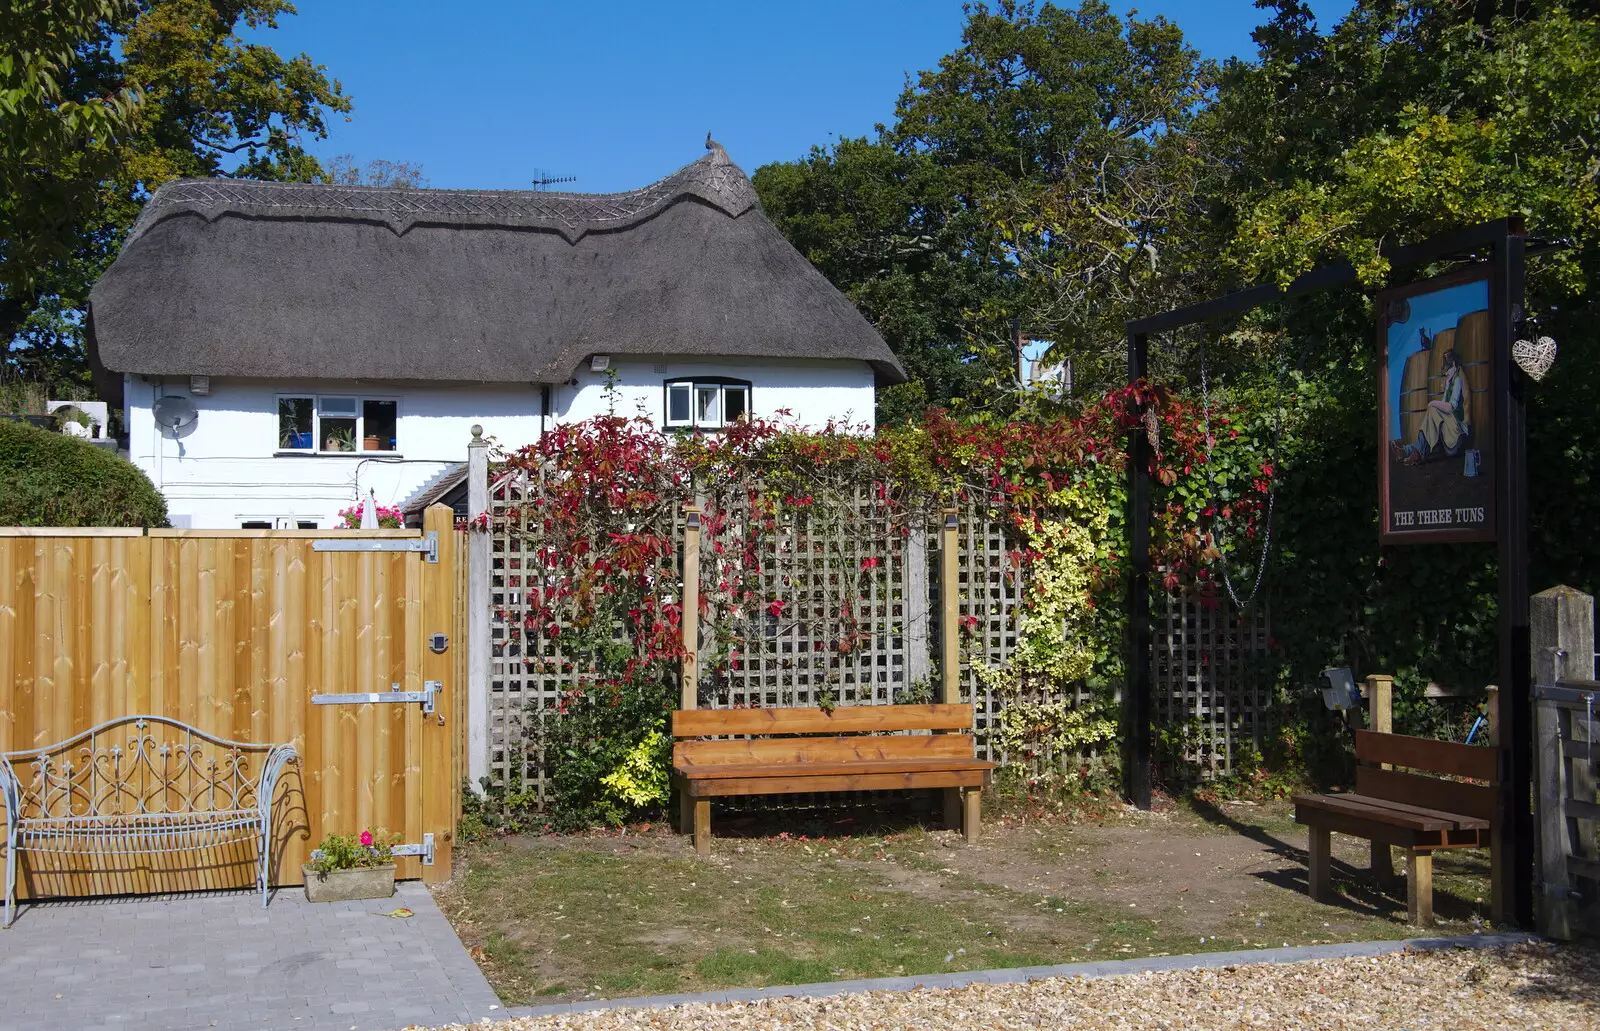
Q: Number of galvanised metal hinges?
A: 3